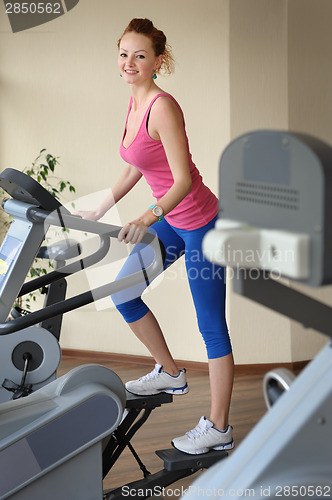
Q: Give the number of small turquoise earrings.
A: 2